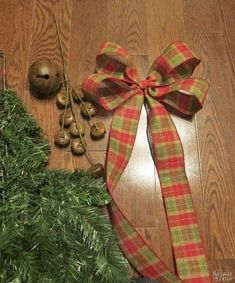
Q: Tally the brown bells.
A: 10